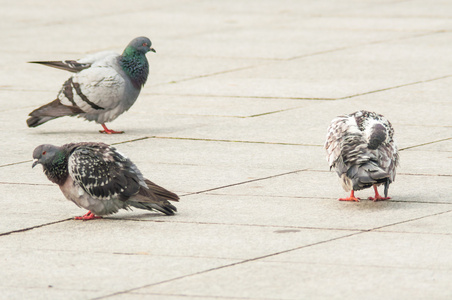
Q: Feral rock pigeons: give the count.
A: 3